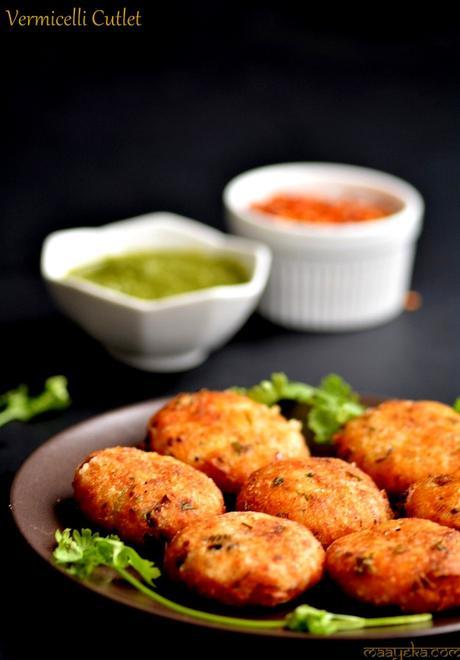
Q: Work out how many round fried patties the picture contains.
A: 7